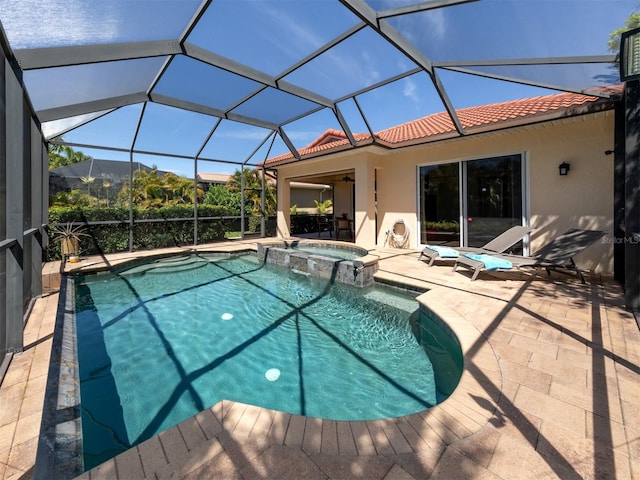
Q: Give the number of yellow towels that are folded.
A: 0